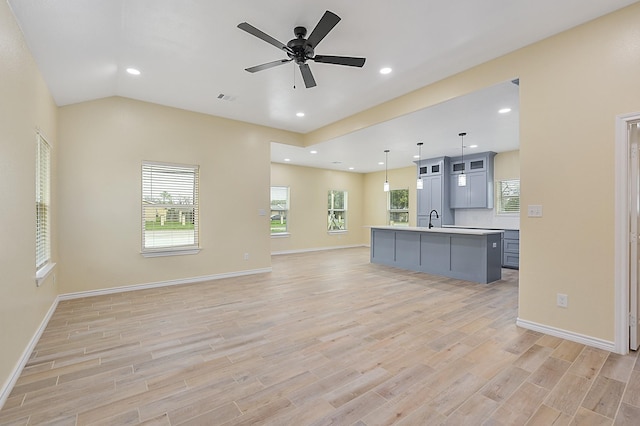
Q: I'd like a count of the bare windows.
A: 3